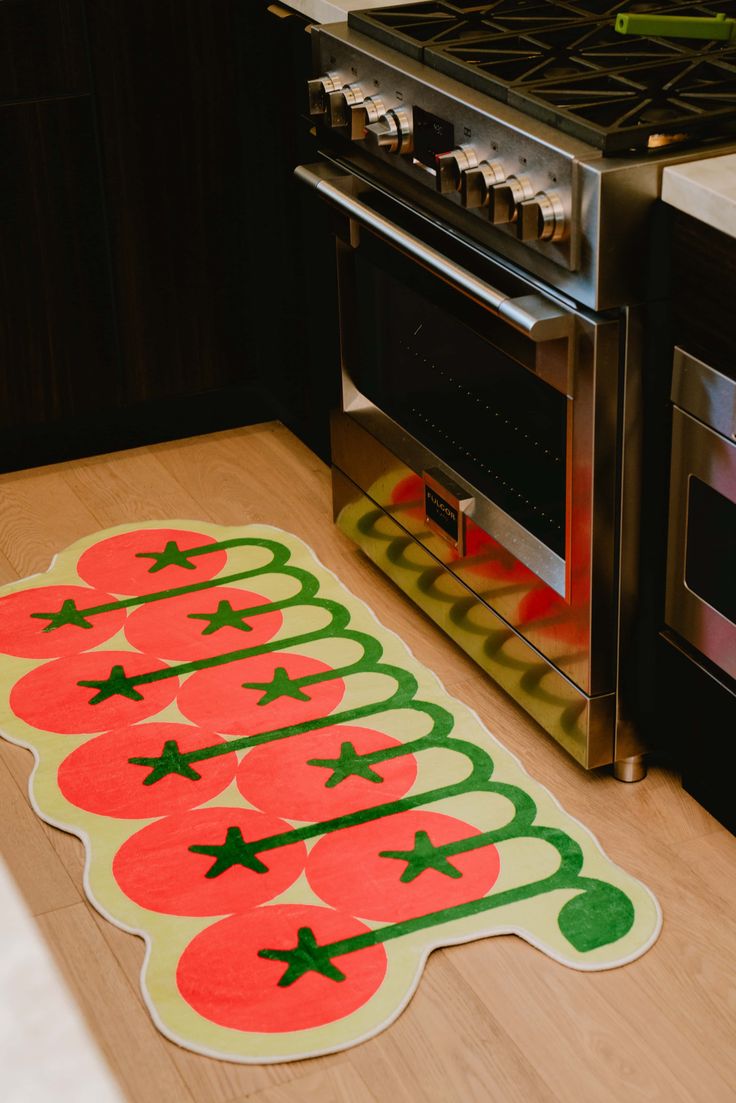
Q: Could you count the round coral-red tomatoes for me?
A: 10